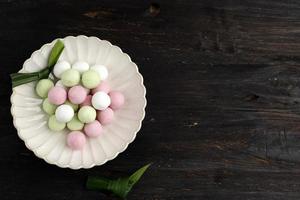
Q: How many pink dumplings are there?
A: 8